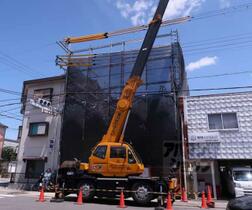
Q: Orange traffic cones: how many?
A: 7